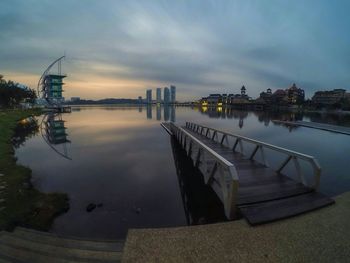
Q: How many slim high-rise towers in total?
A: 4